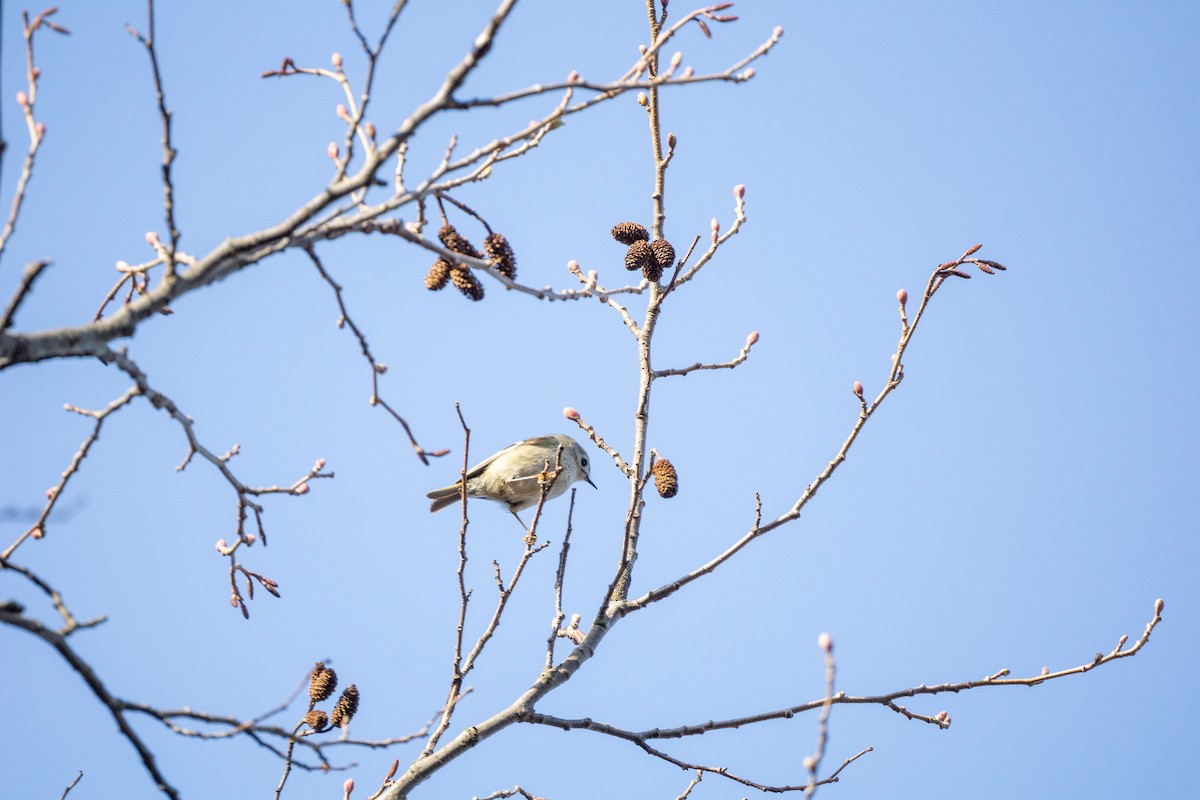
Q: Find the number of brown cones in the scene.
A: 12